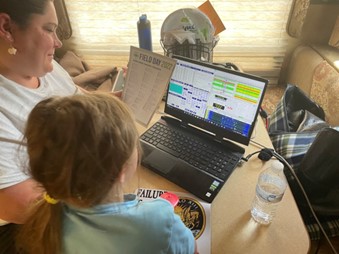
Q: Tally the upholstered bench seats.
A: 1